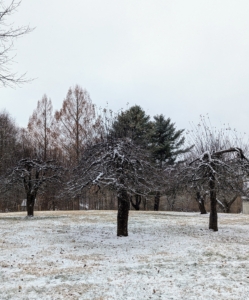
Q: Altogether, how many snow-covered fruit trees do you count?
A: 3